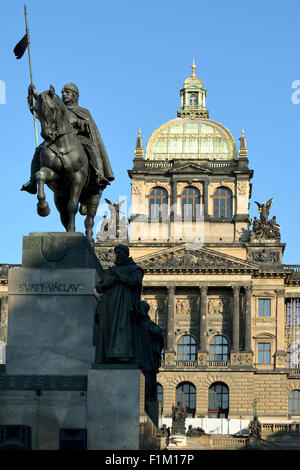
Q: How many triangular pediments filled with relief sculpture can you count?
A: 1